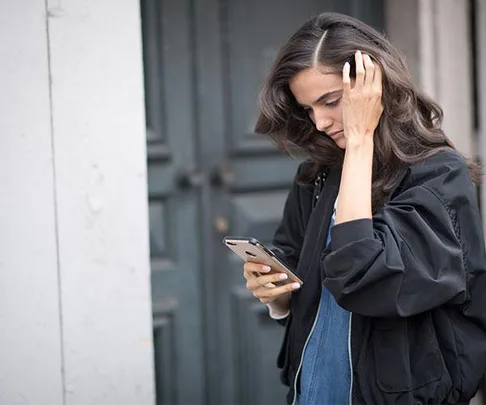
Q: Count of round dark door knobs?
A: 2